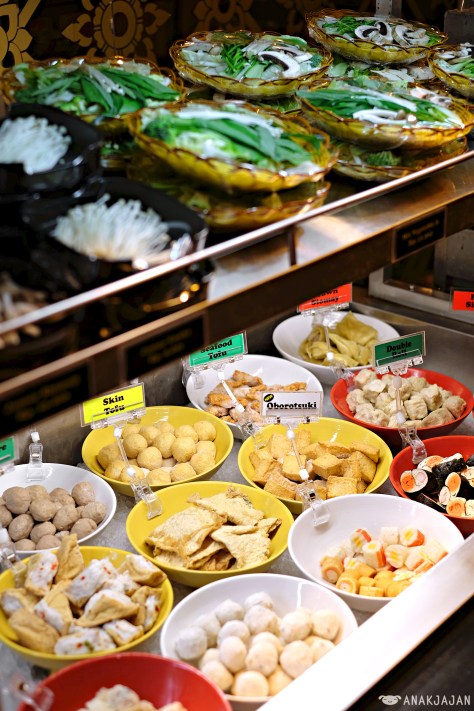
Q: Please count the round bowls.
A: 12